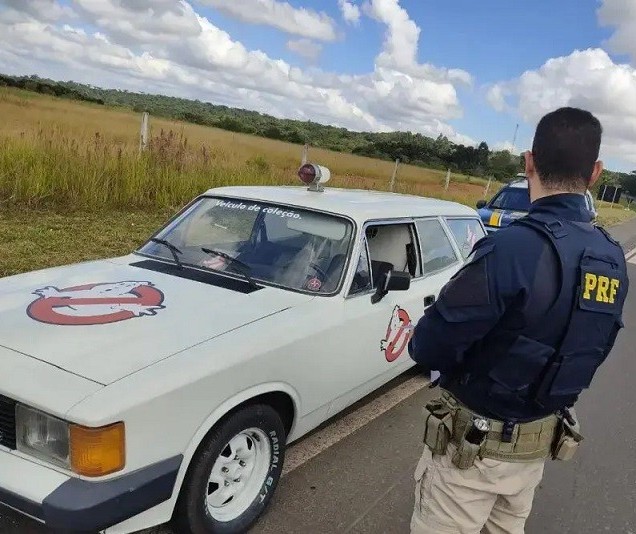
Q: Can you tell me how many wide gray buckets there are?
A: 0